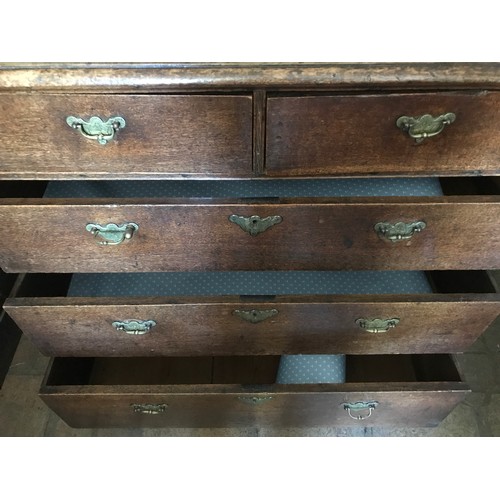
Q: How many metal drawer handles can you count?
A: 8